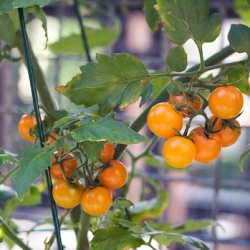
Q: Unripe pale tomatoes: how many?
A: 0